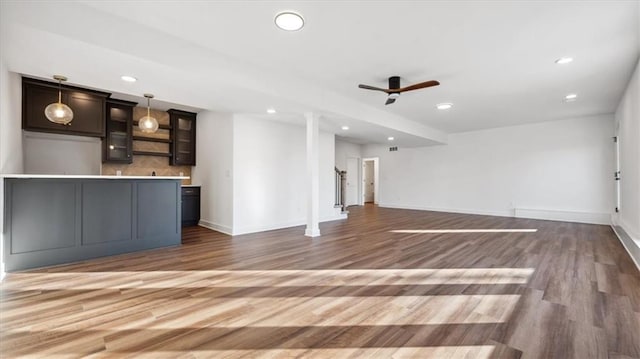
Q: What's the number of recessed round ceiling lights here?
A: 8